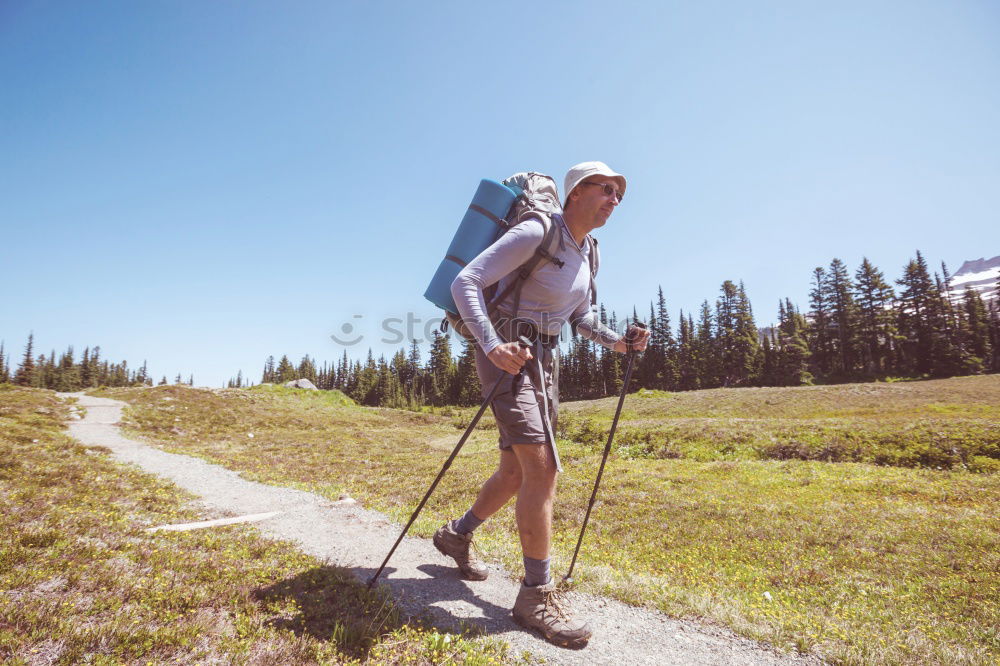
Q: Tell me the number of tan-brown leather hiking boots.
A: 2